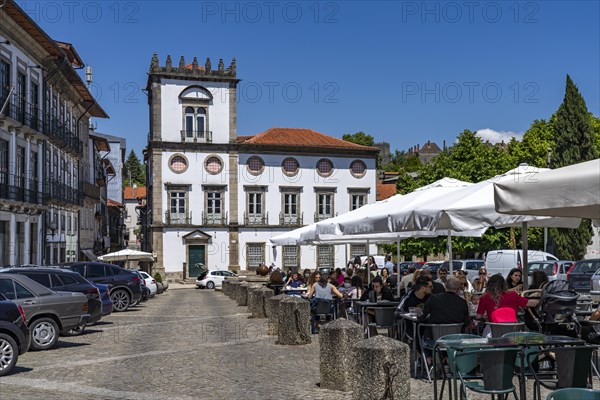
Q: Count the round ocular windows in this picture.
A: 6